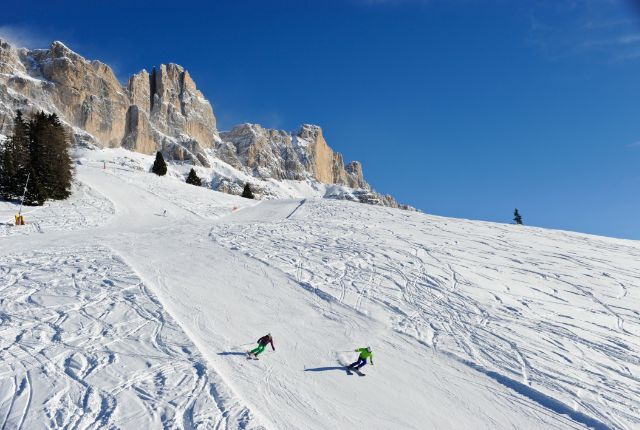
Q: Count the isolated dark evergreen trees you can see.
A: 4